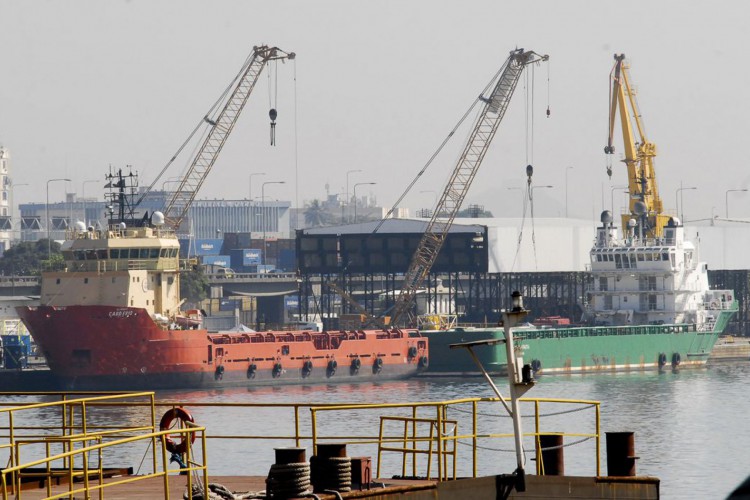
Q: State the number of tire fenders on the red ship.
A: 9